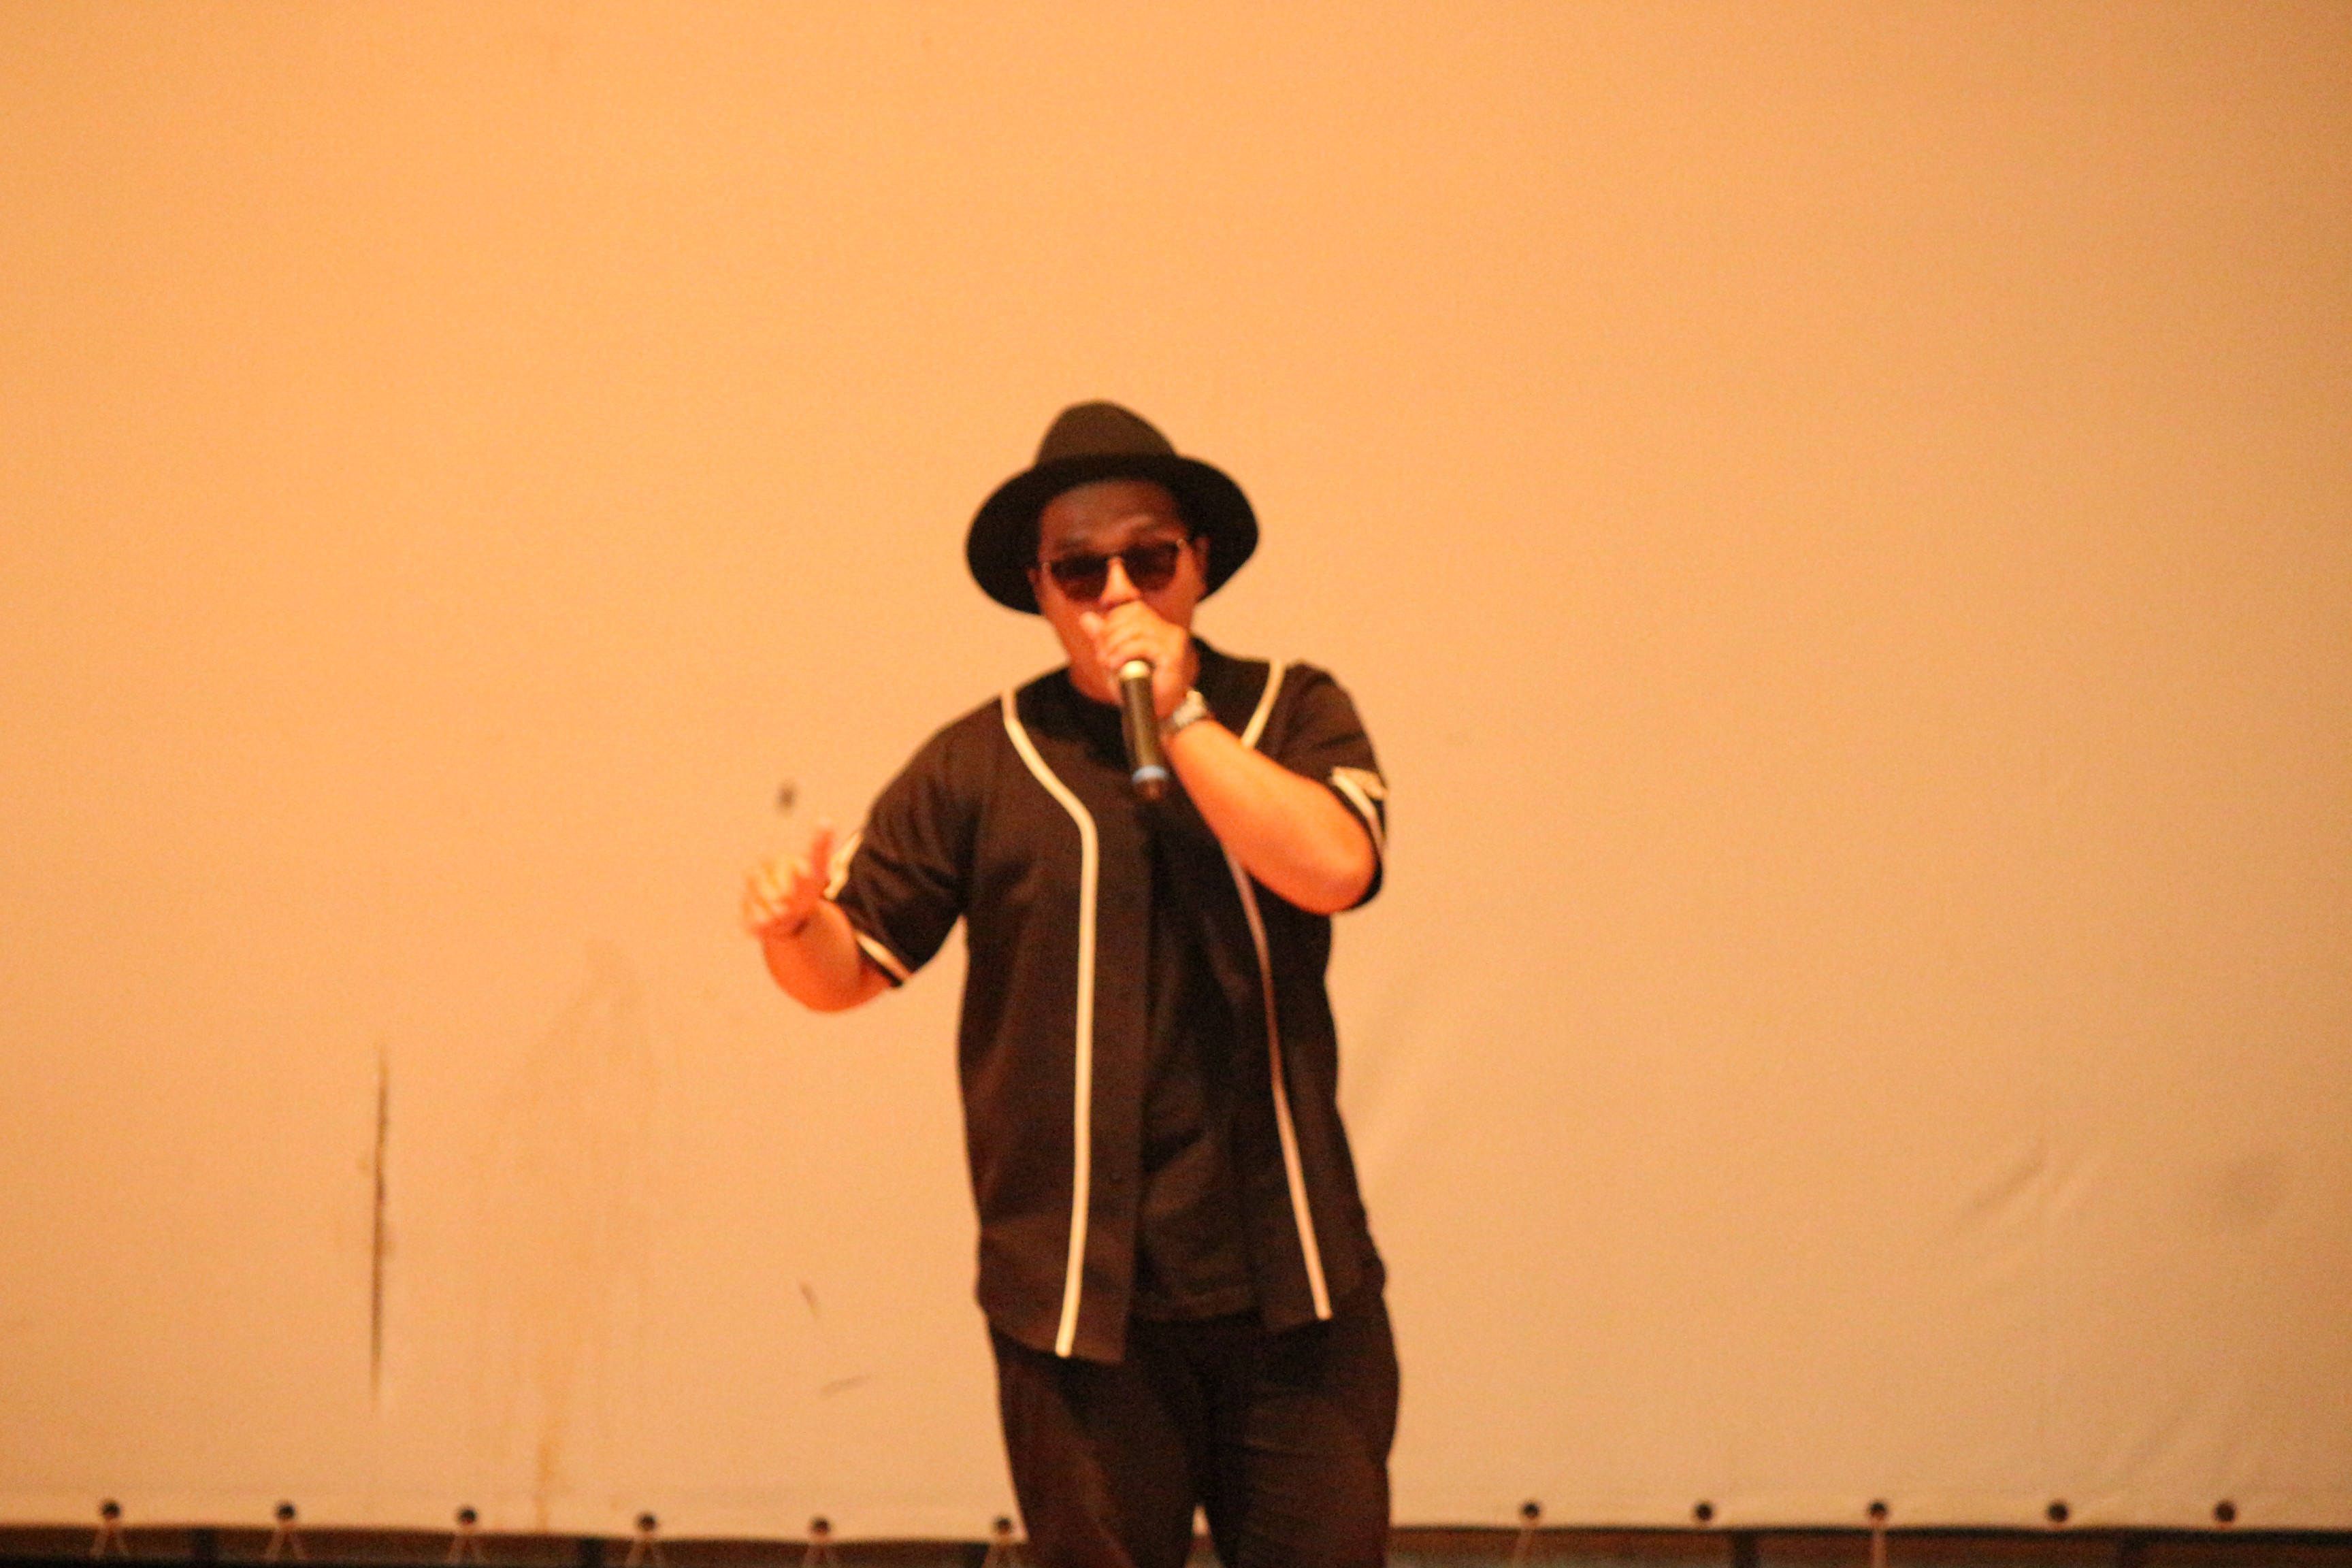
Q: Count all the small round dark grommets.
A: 11